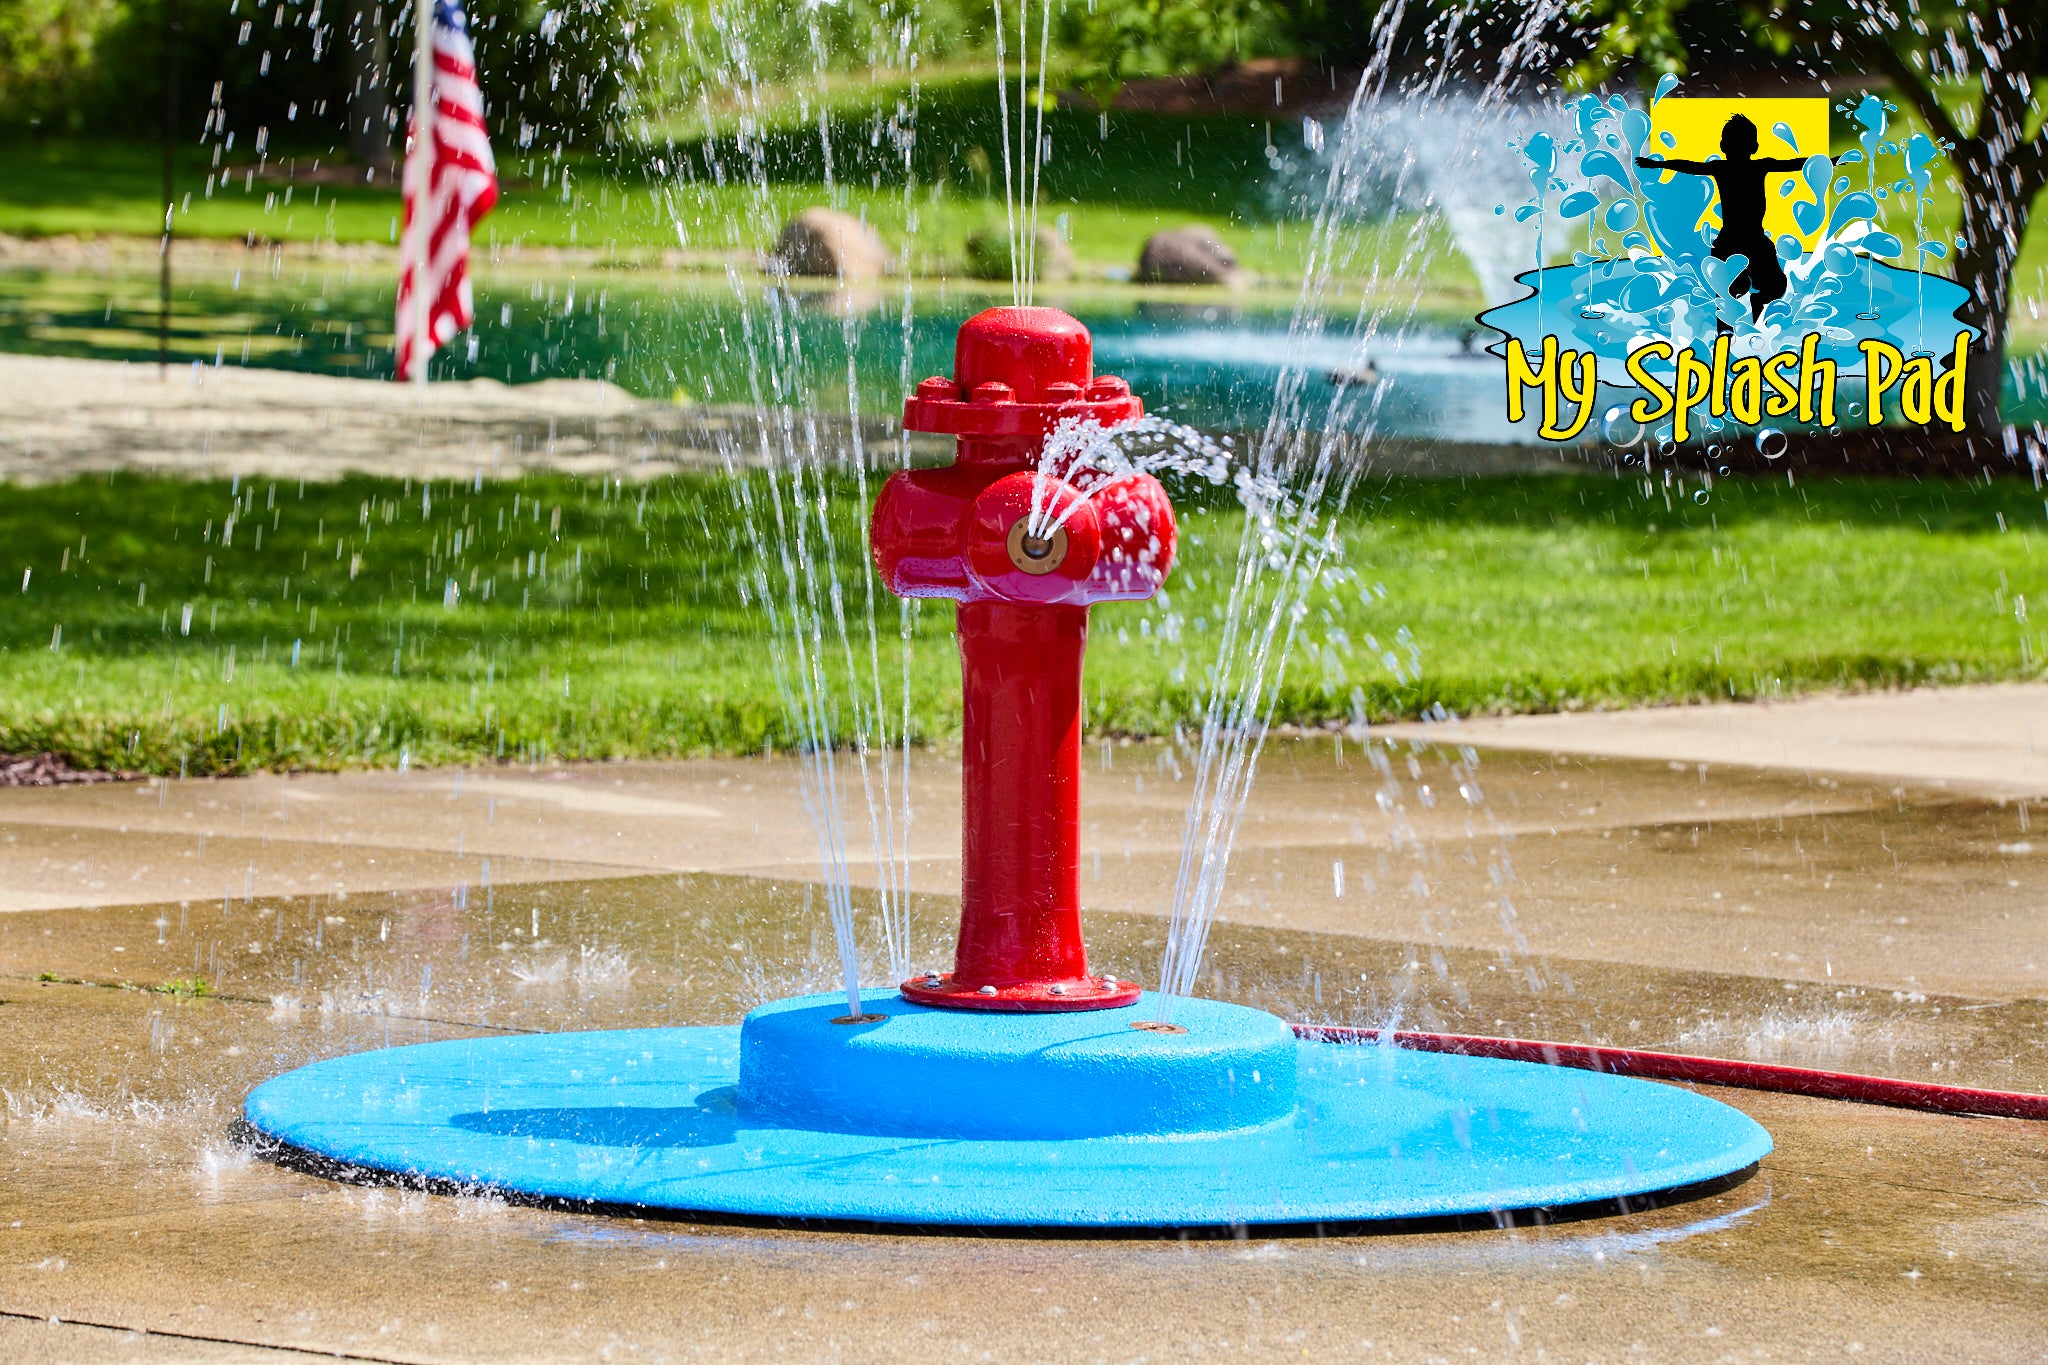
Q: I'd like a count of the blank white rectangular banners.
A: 0